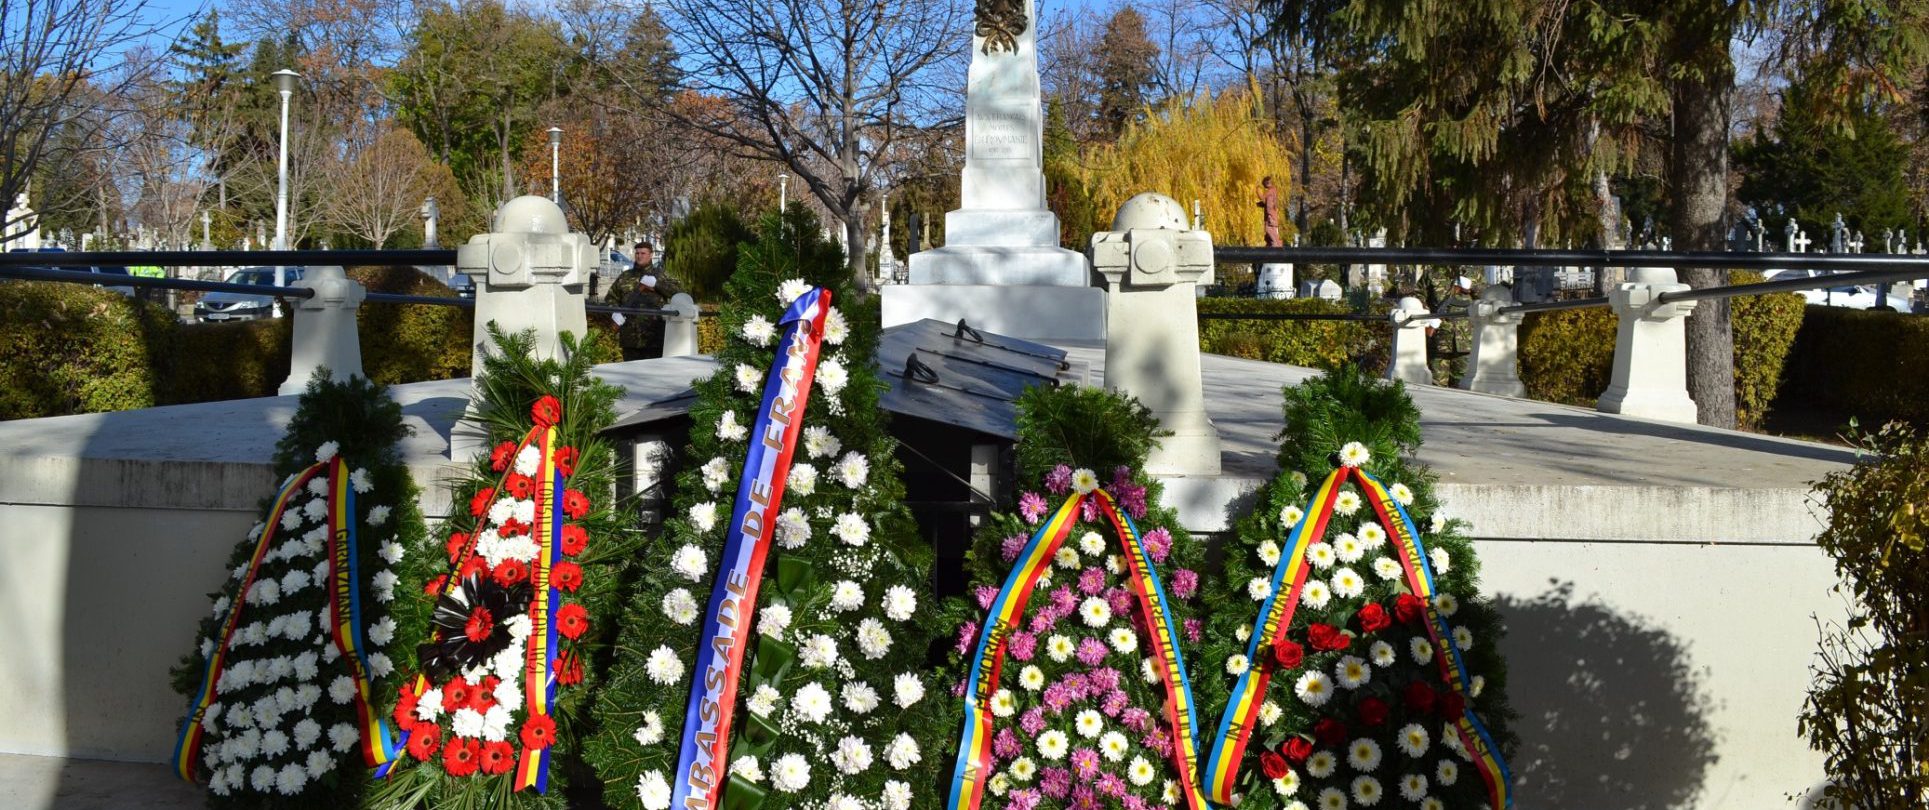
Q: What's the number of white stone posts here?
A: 7